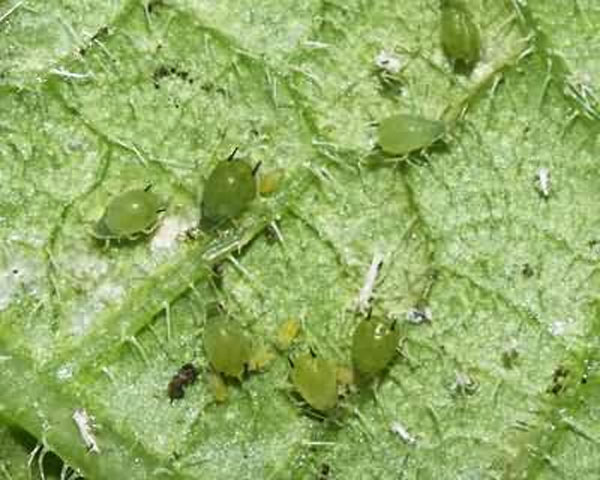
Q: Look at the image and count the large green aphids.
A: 7